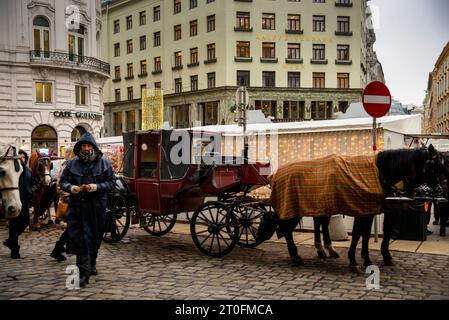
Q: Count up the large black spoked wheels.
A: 4